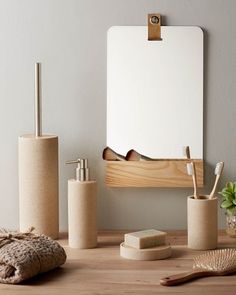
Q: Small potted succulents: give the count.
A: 1